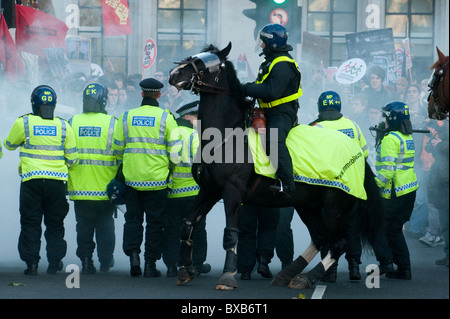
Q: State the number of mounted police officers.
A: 1